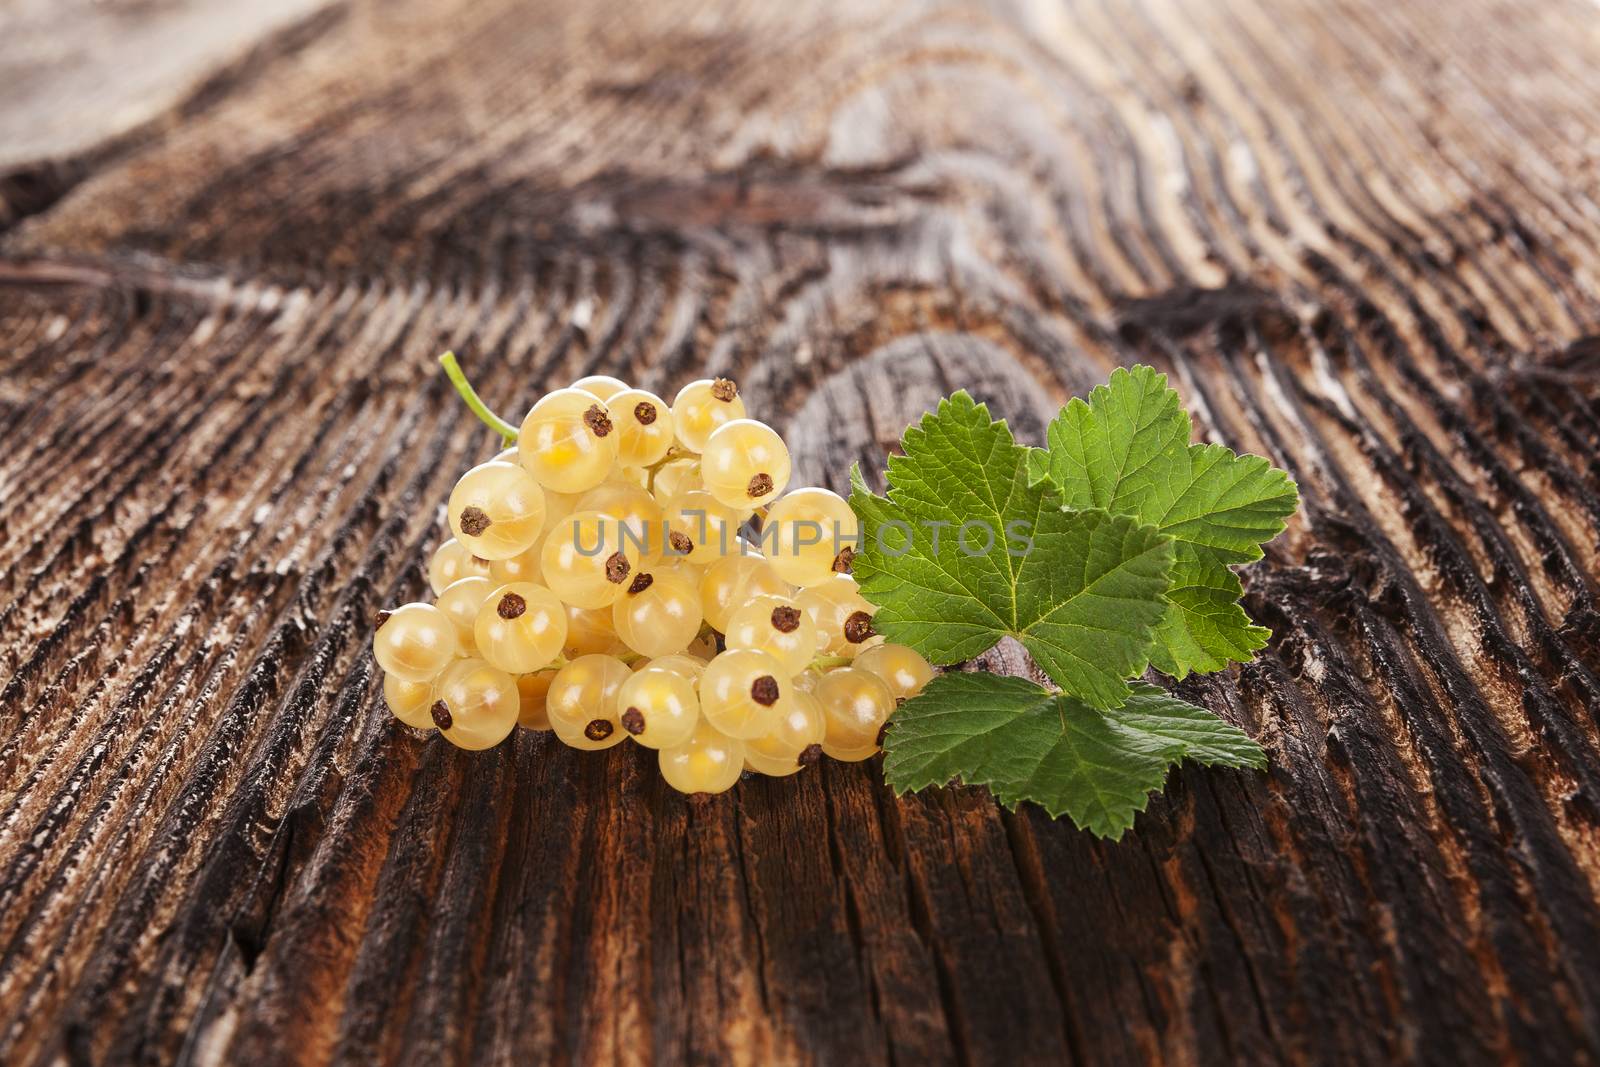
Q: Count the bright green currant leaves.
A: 3